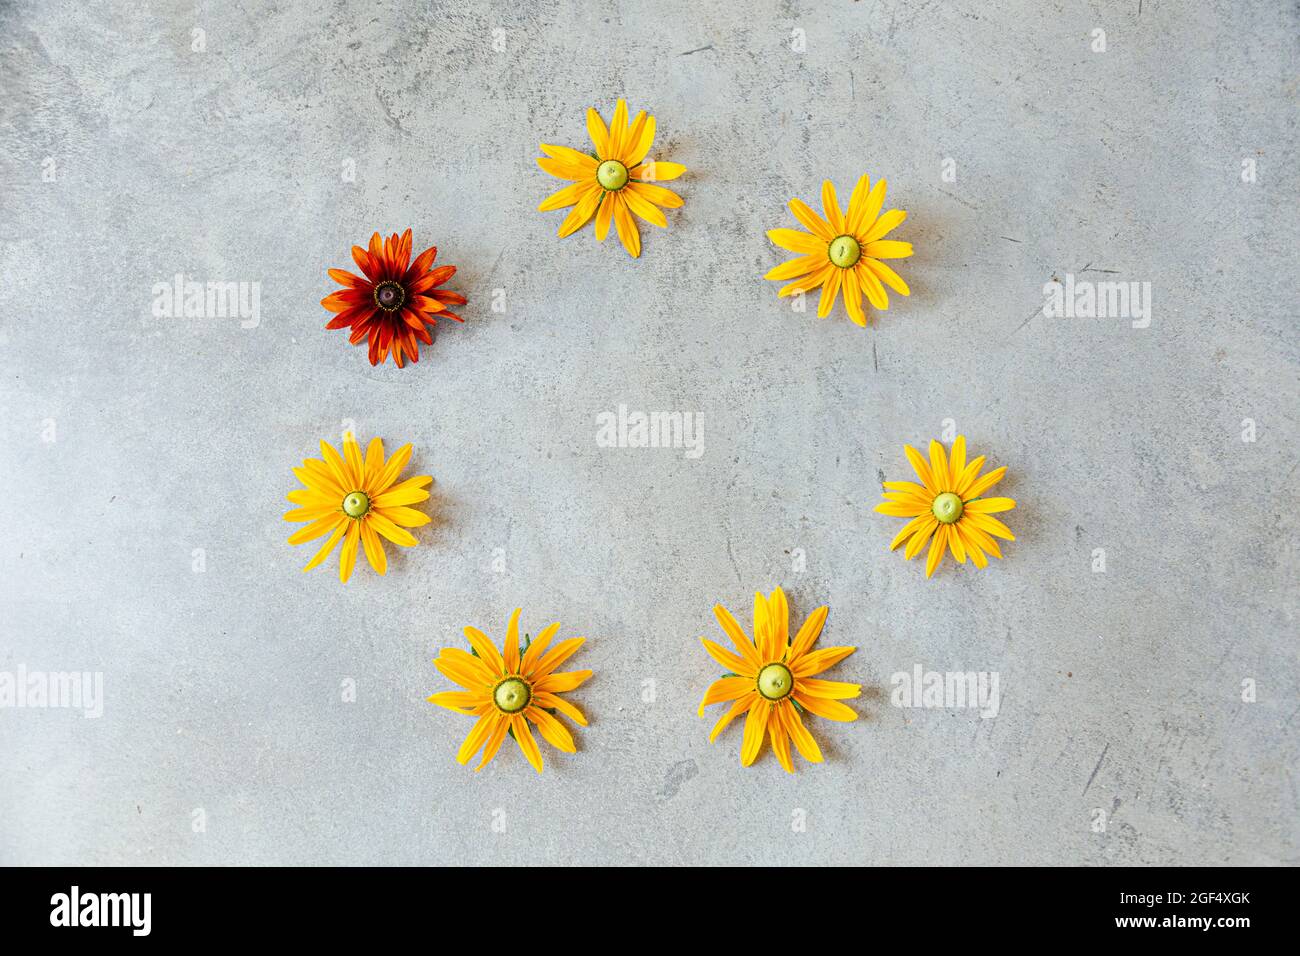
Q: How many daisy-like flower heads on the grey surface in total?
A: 7